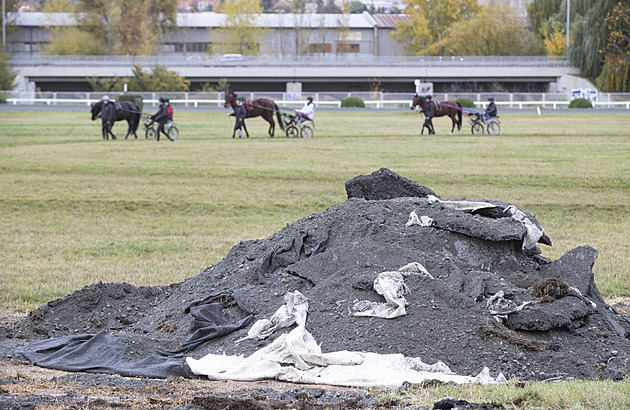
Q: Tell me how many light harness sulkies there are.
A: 3